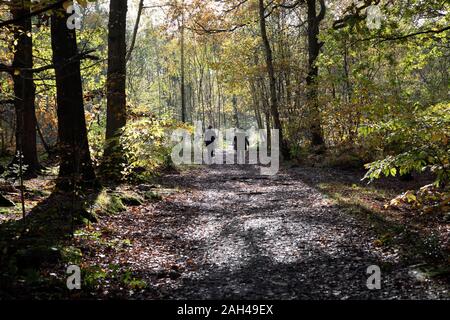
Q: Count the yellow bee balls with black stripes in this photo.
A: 0